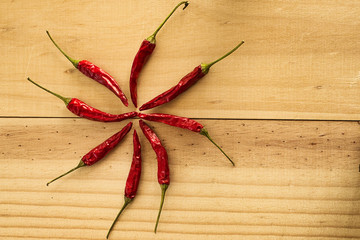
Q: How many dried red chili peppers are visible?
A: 8